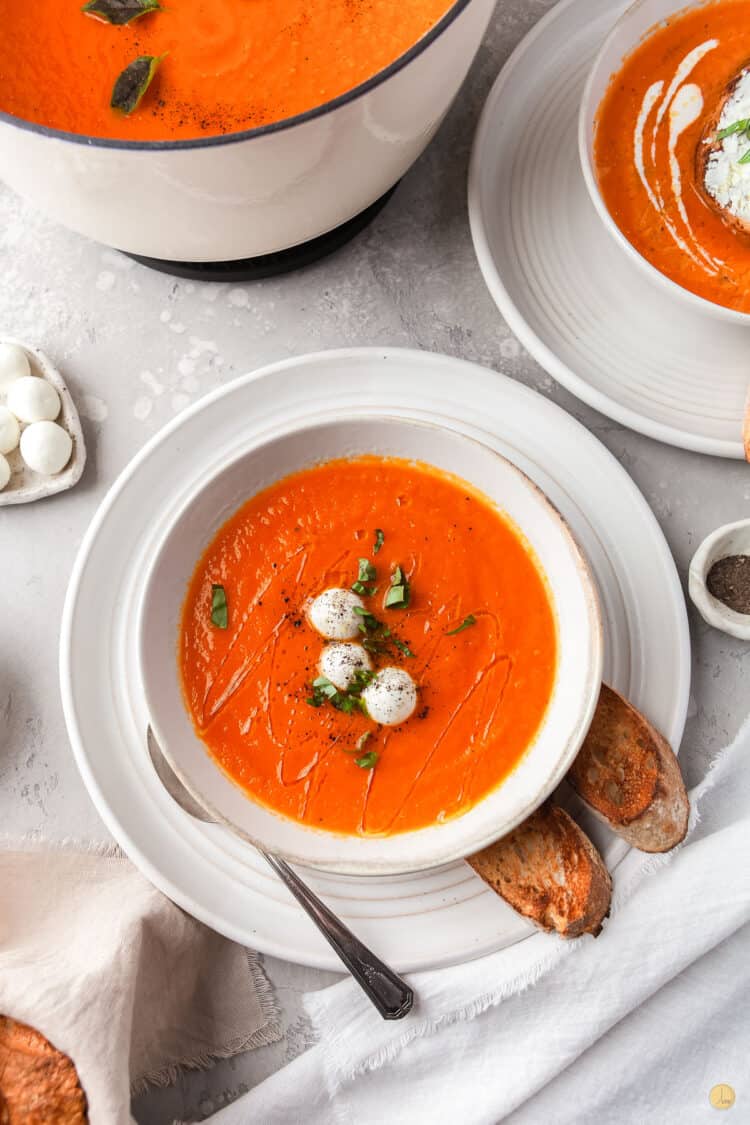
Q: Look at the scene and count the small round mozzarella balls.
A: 8